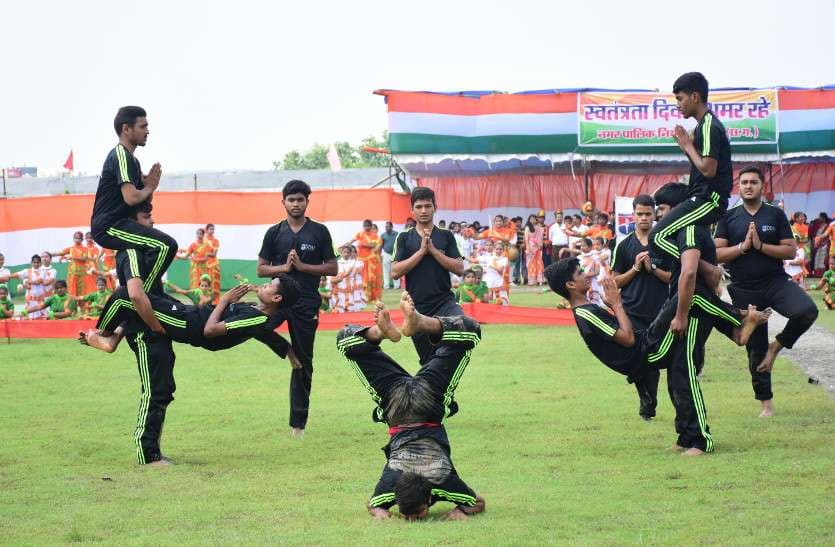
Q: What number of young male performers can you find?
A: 11